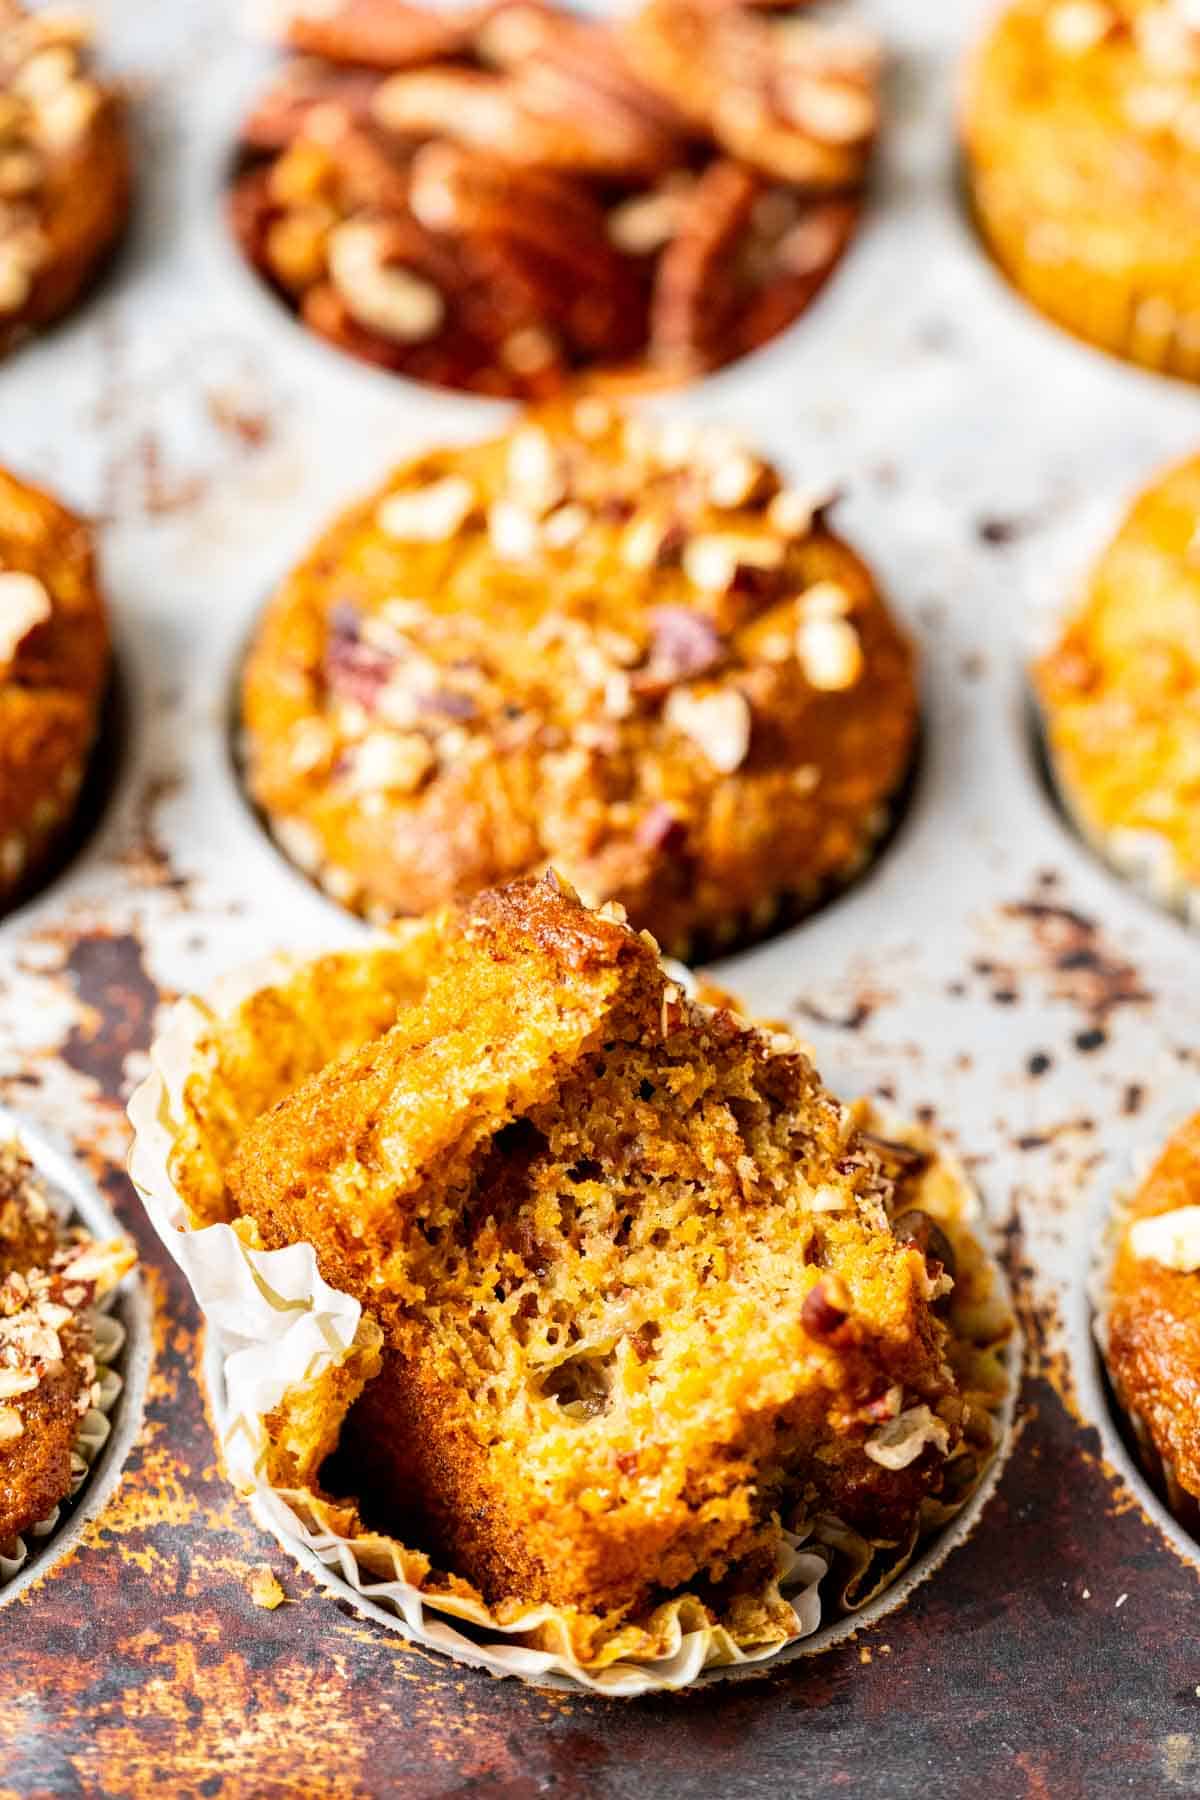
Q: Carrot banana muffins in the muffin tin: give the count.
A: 8